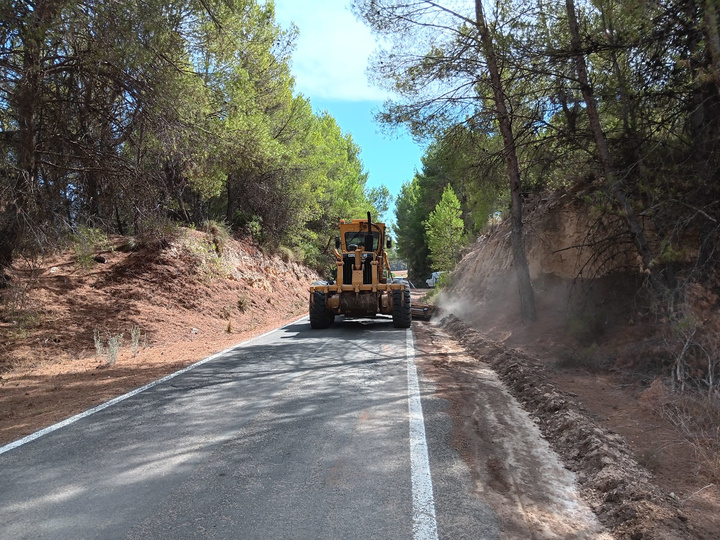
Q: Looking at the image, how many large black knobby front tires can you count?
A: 2